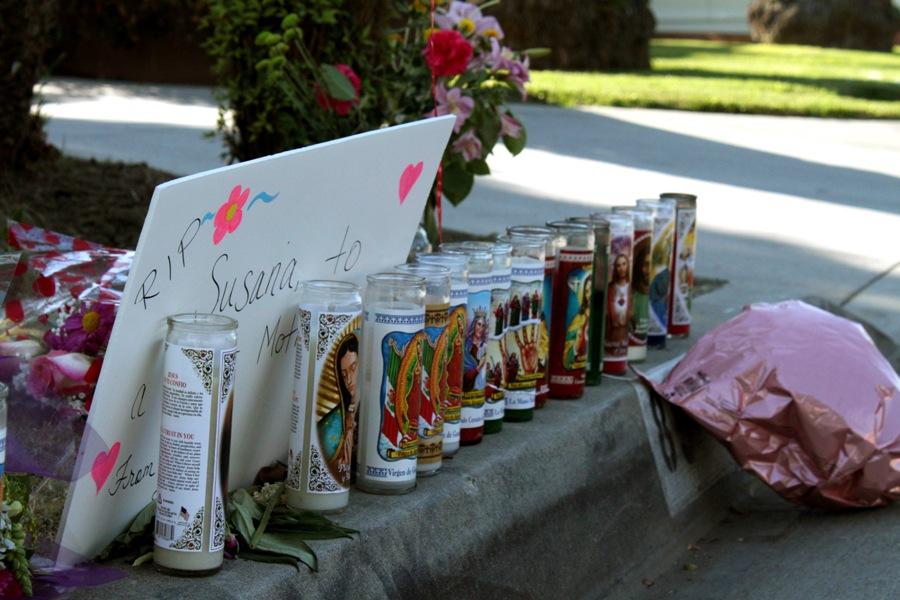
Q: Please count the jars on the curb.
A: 15